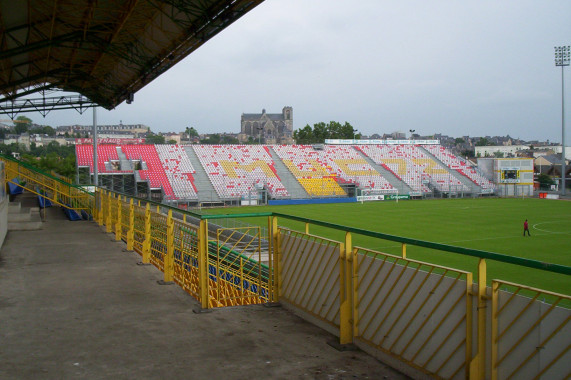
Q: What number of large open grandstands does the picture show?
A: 1